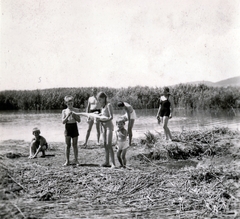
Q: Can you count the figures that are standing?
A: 6